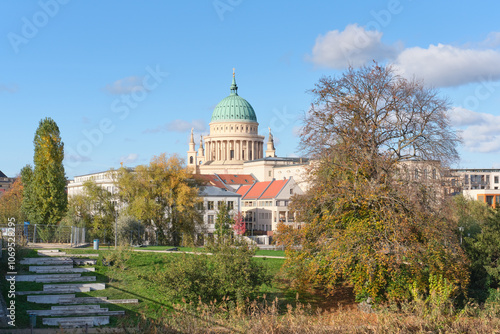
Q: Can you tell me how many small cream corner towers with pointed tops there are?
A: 3